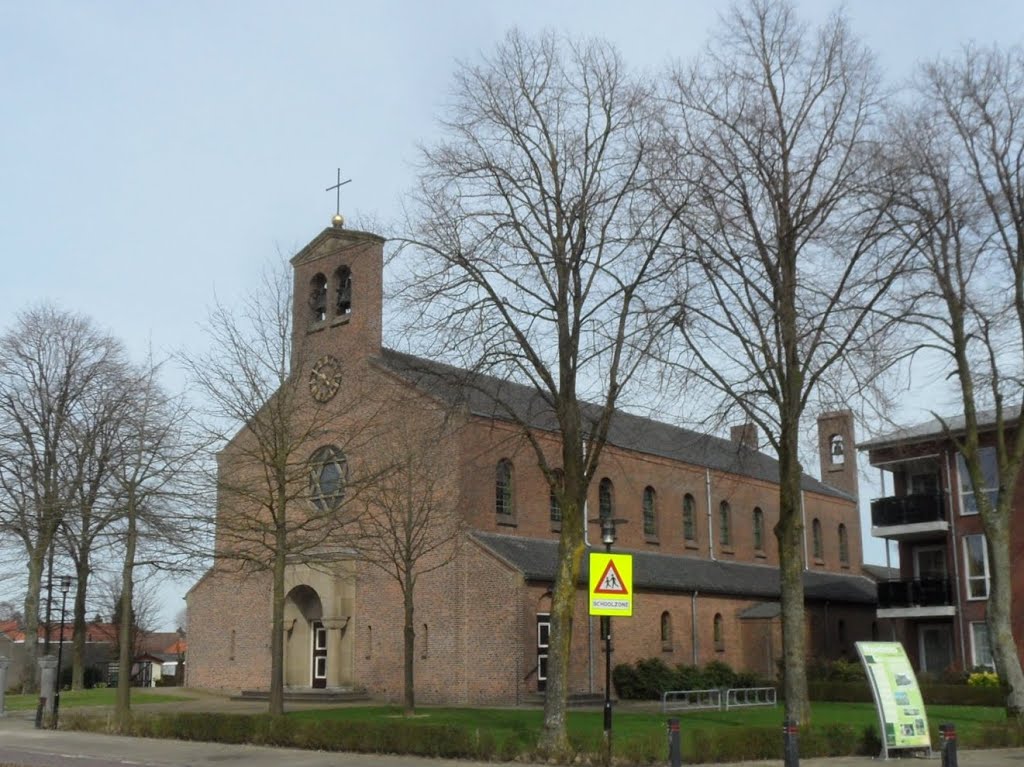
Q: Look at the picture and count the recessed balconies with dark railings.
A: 2